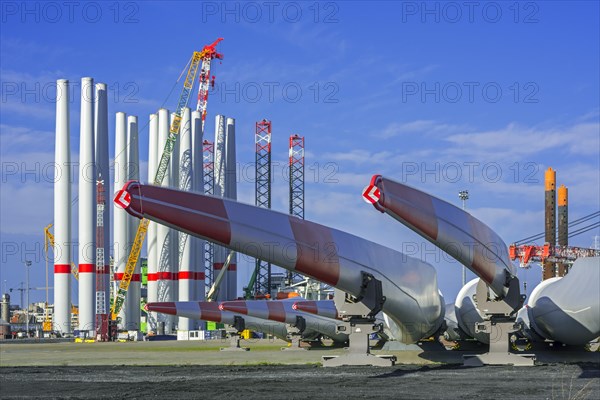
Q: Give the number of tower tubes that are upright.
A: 12